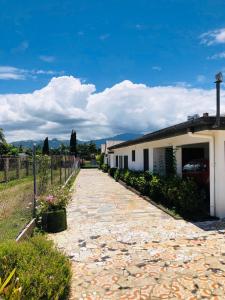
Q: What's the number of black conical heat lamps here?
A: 0